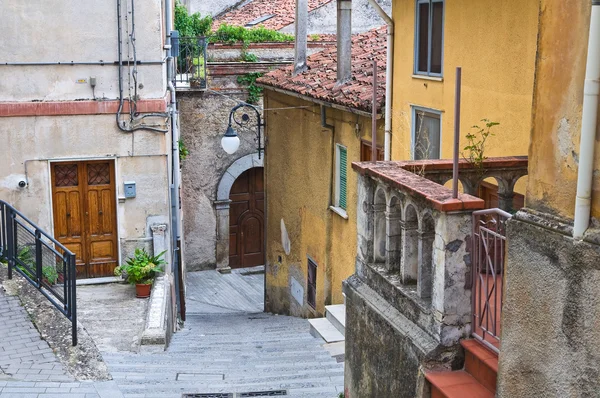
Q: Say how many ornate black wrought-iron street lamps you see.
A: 1